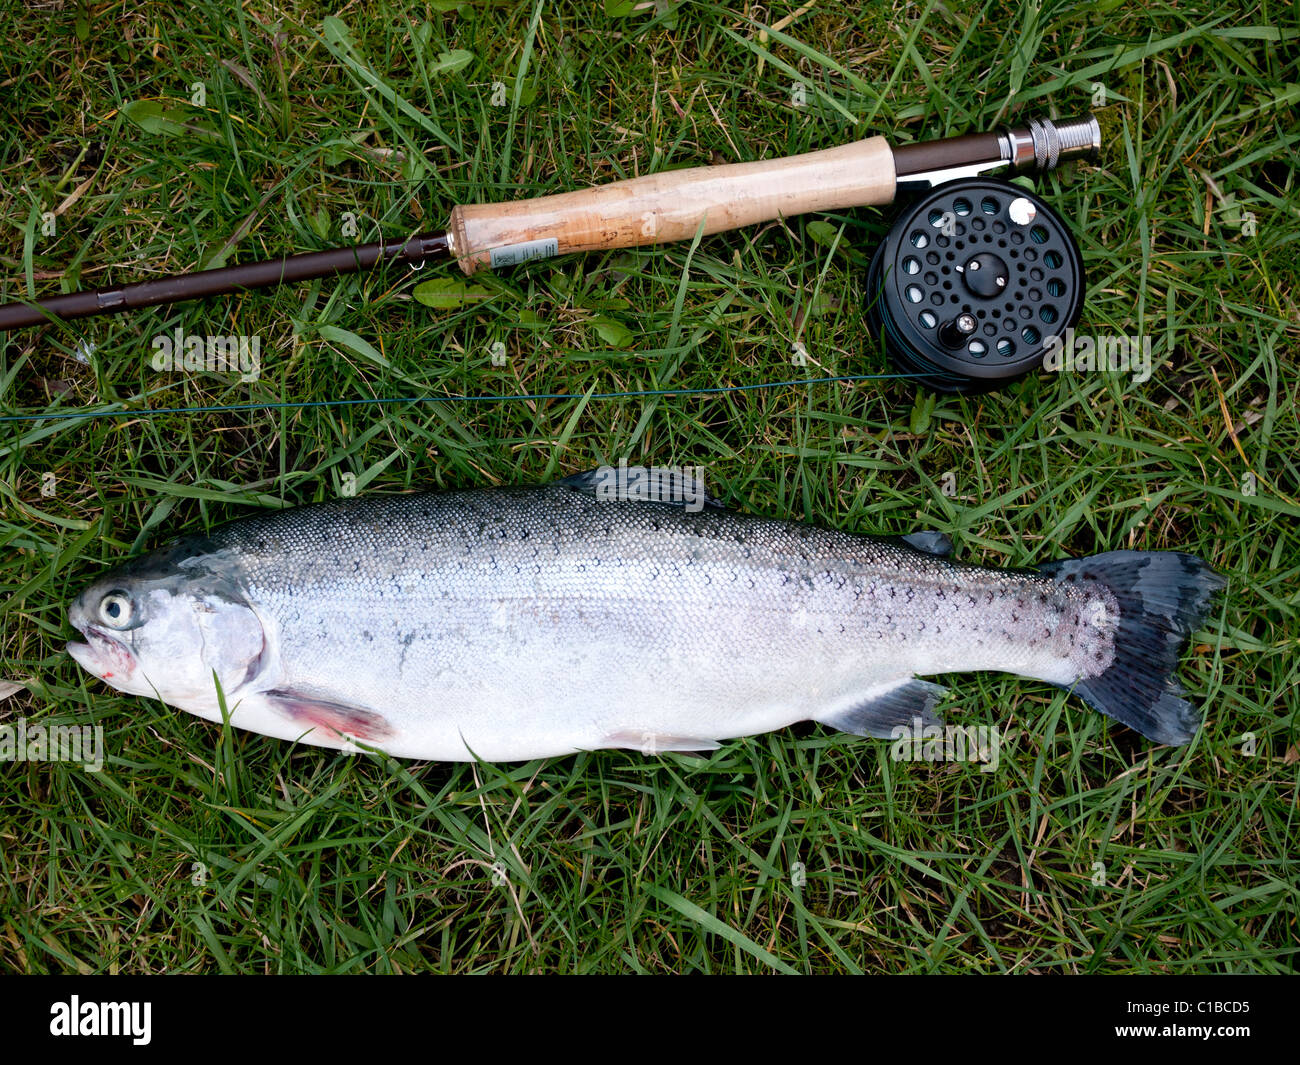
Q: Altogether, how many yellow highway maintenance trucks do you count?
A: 0